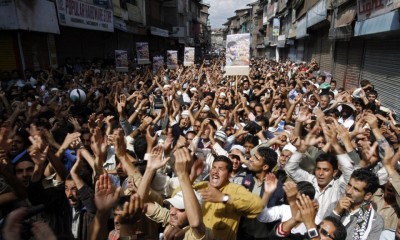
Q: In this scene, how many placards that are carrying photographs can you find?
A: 6